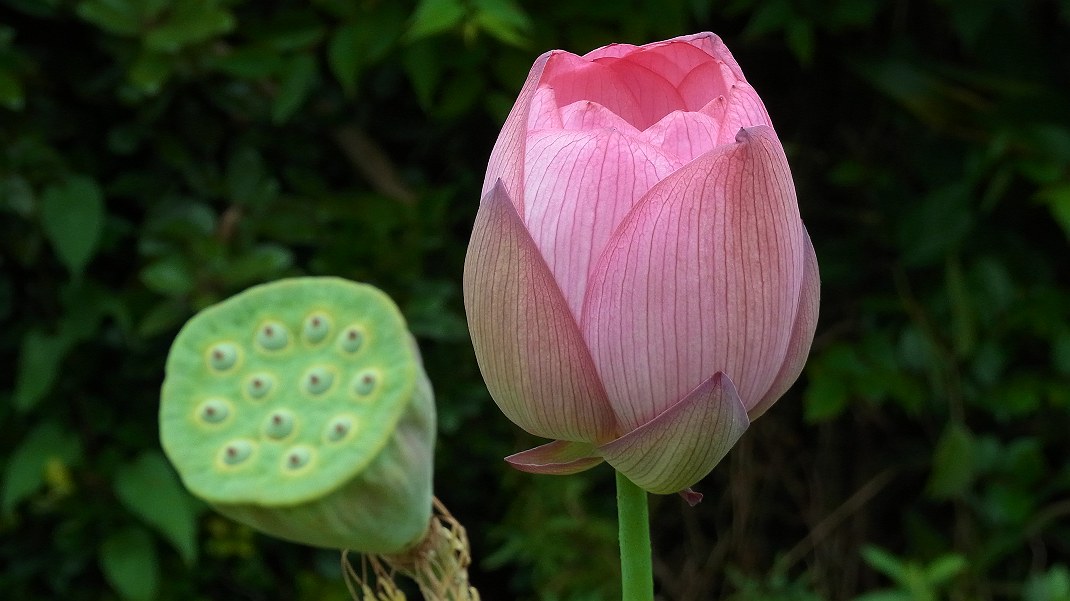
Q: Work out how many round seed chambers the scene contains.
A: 12